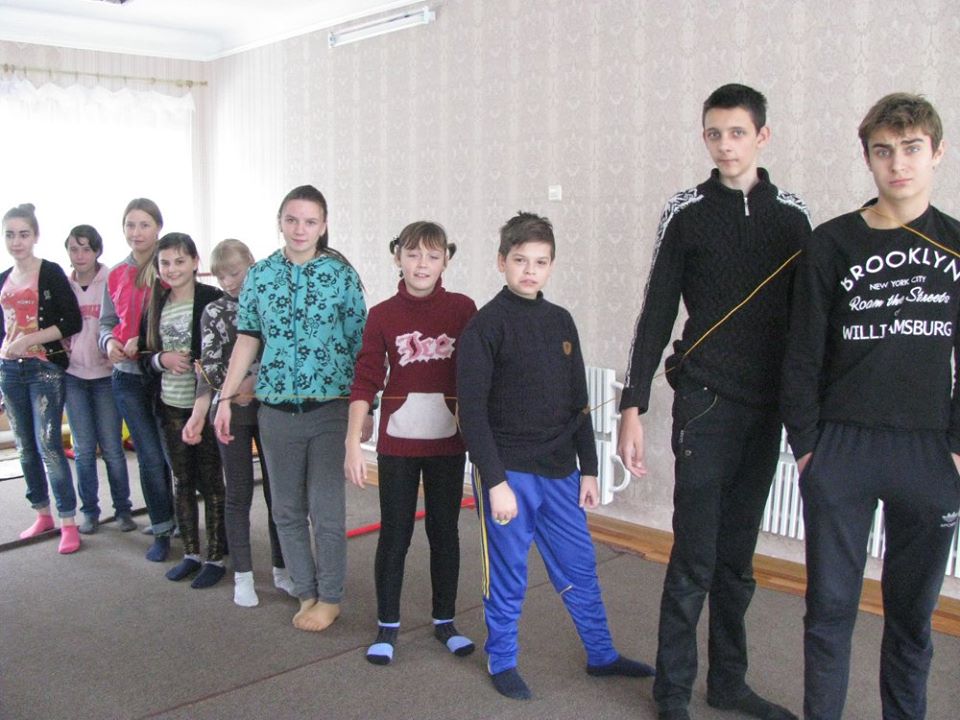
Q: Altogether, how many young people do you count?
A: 10